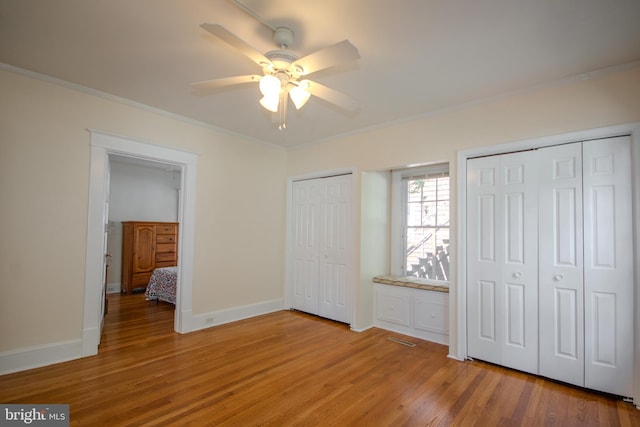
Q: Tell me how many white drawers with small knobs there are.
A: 2